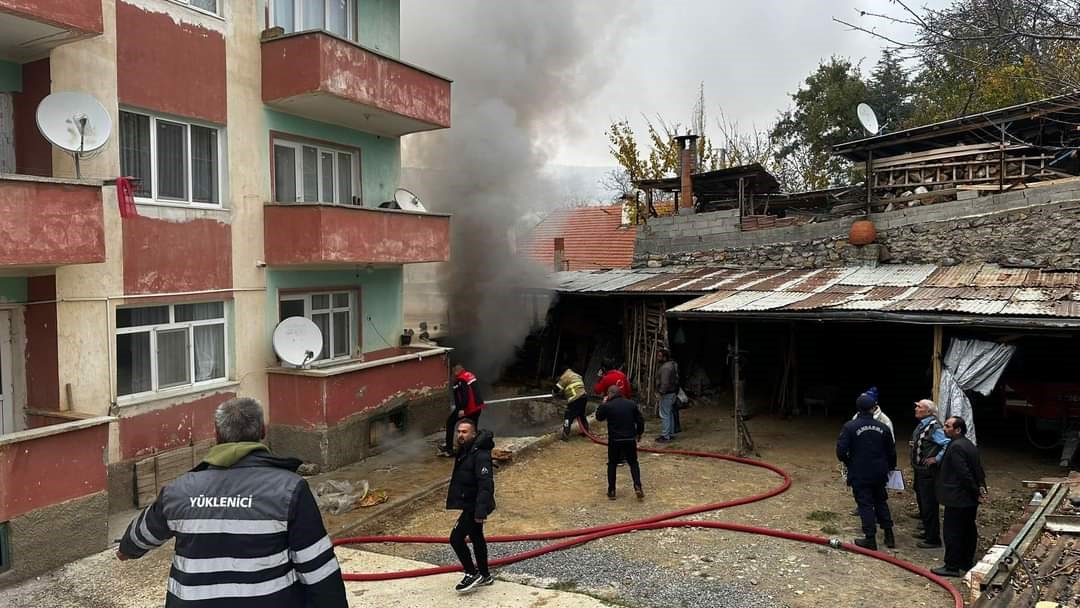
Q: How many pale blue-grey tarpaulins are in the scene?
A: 1